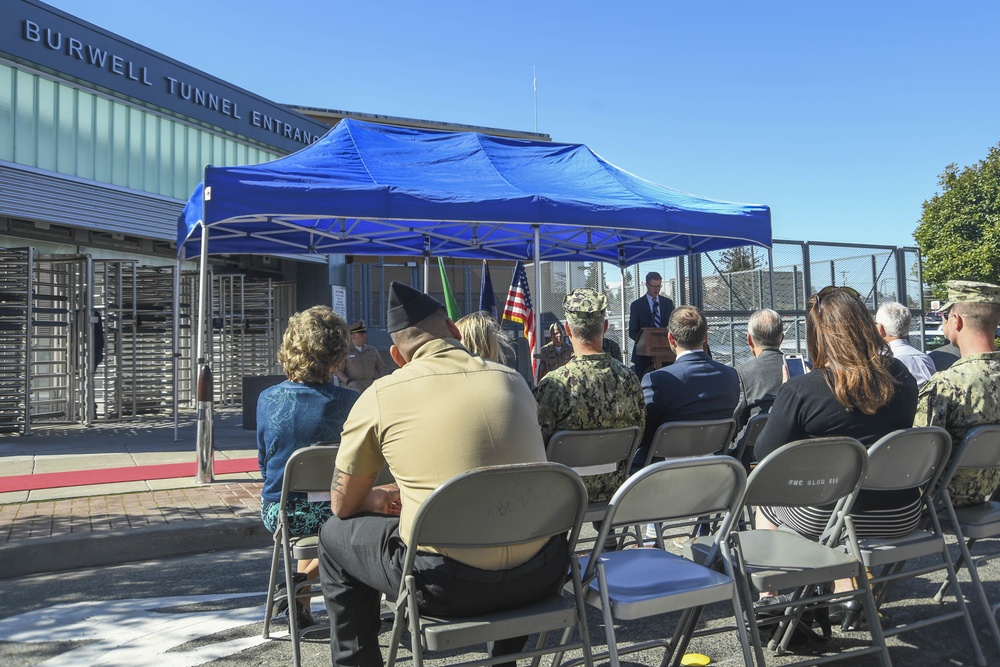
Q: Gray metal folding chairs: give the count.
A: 9